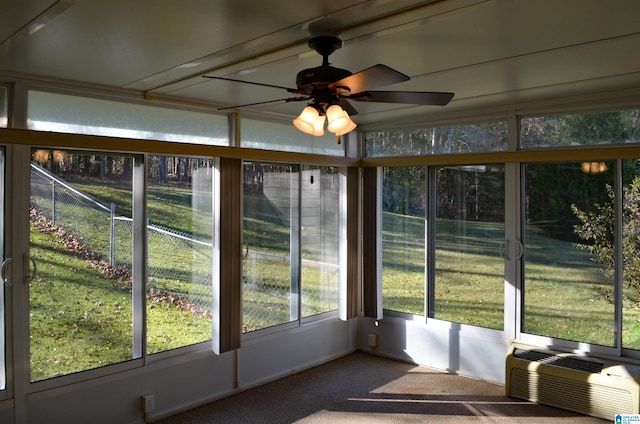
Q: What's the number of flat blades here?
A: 5